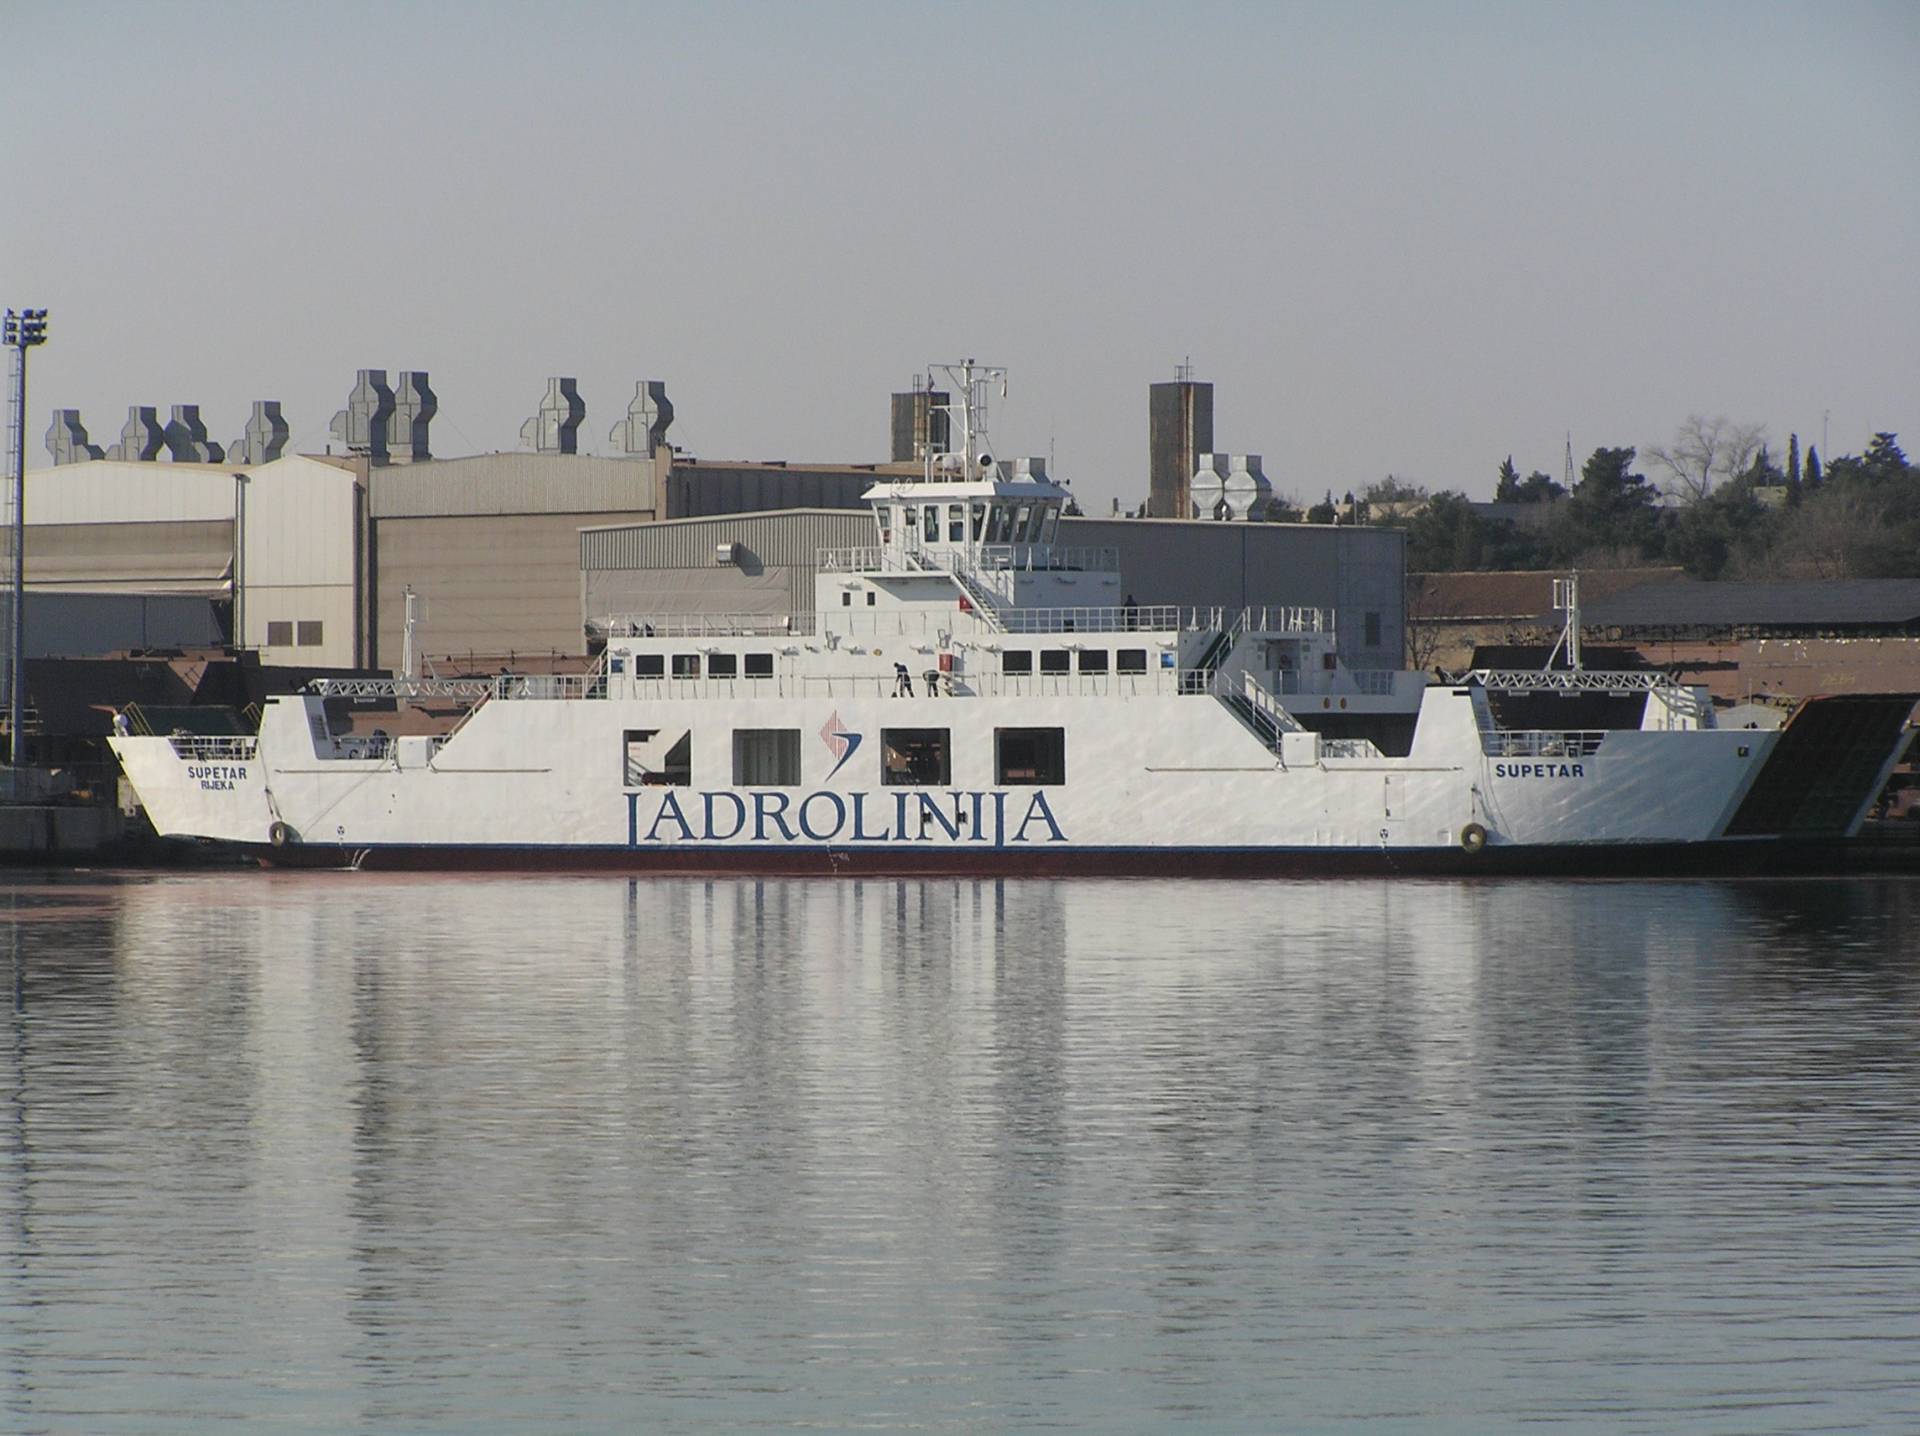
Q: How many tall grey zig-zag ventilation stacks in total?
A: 8